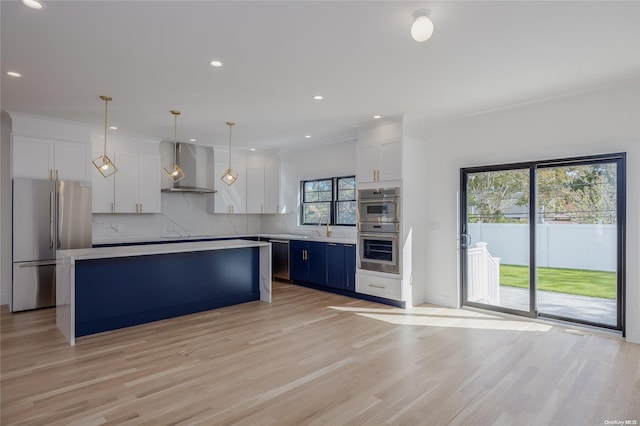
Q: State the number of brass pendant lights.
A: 3